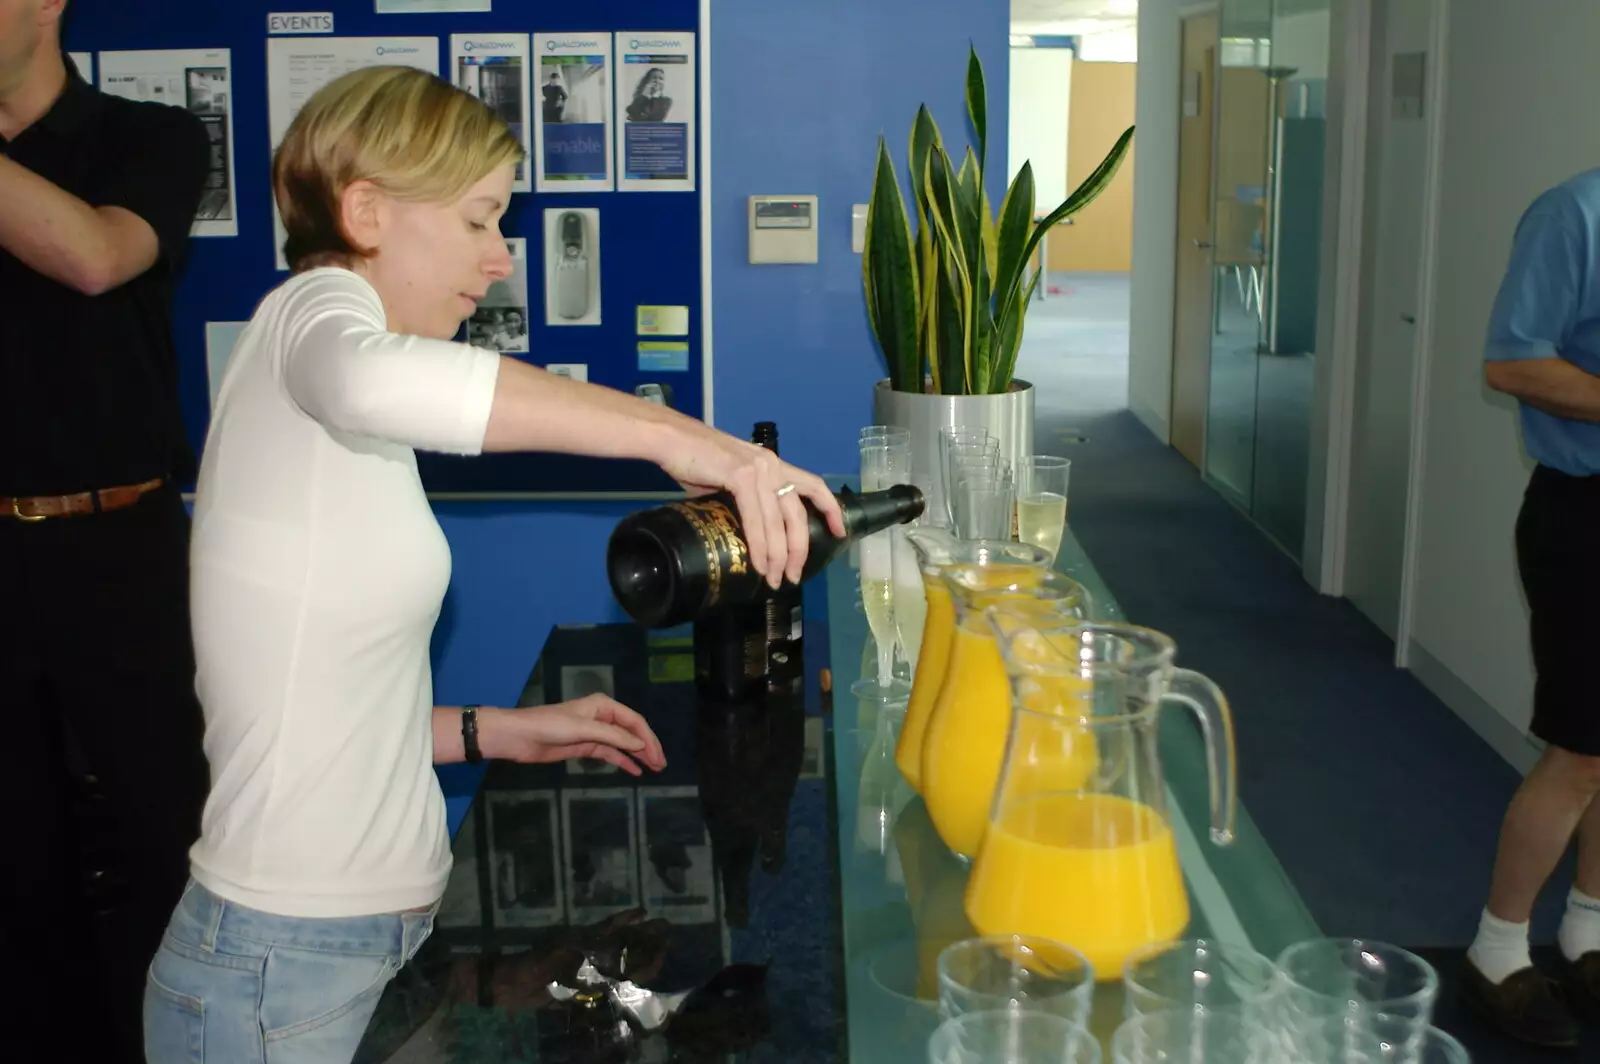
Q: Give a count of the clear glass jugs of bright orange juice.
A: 3